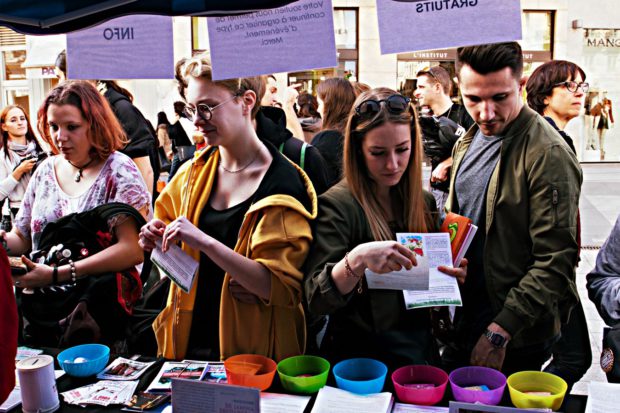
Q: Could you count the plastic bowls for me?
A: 7